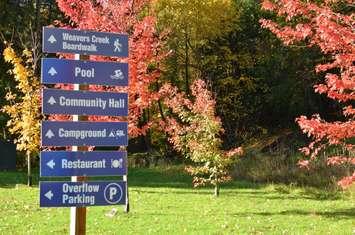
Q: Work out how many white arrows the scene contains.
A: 6